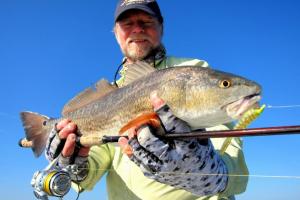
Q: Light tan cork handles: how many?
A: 1